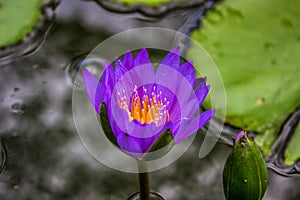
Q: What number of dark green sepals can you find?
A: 2